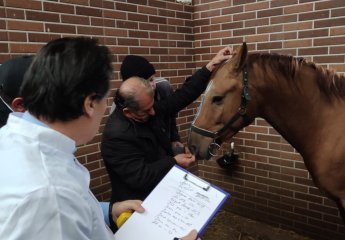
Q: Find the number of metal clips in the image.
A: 1